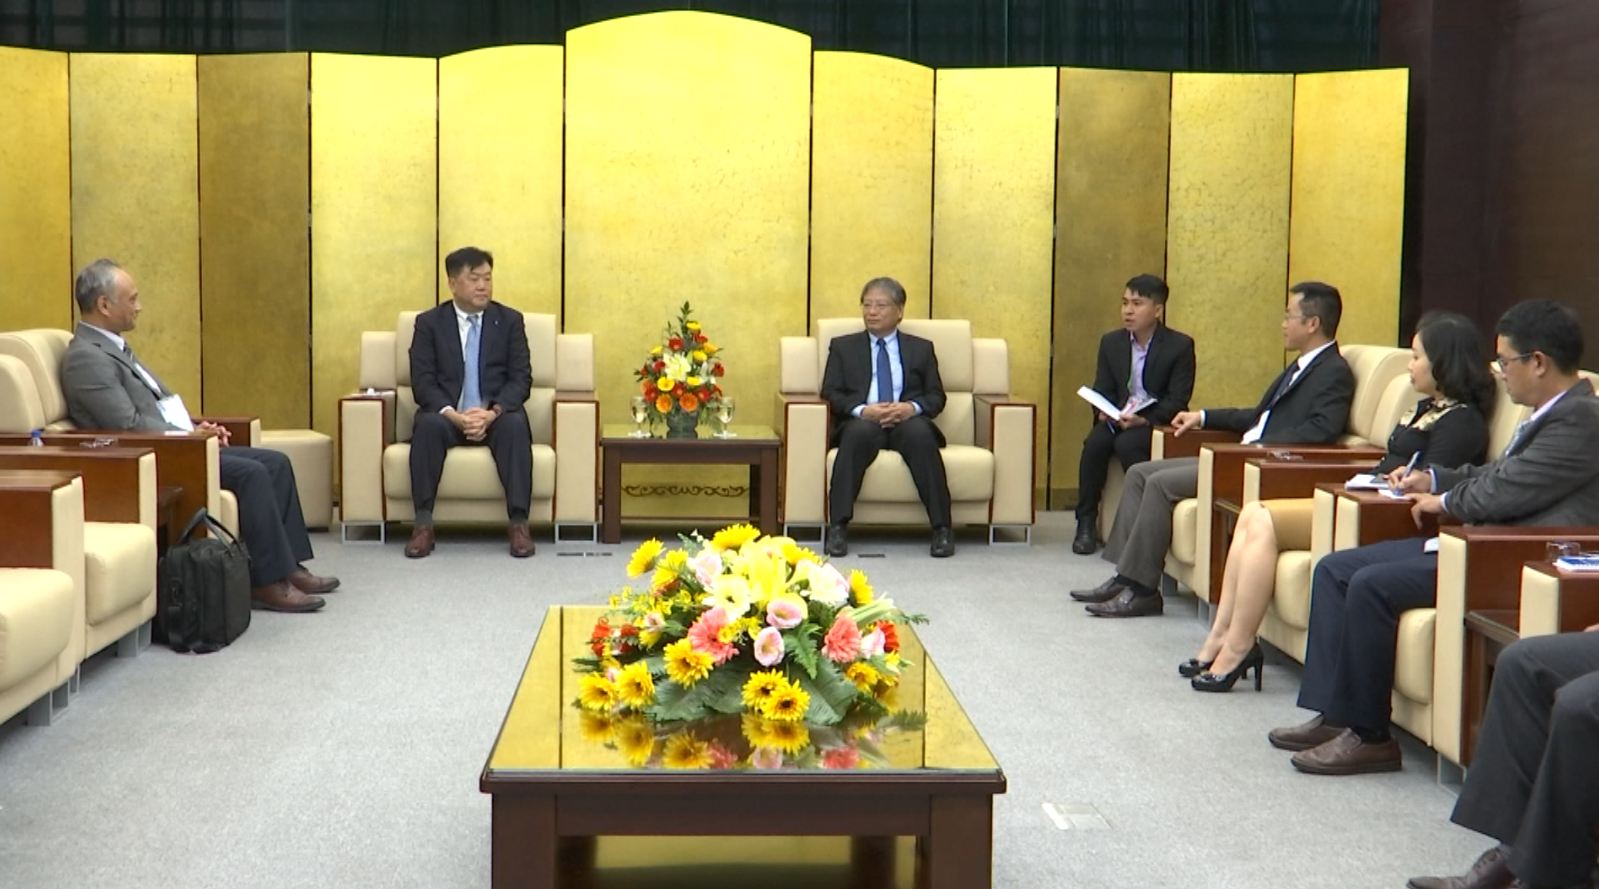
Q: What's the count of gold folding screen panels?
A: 11